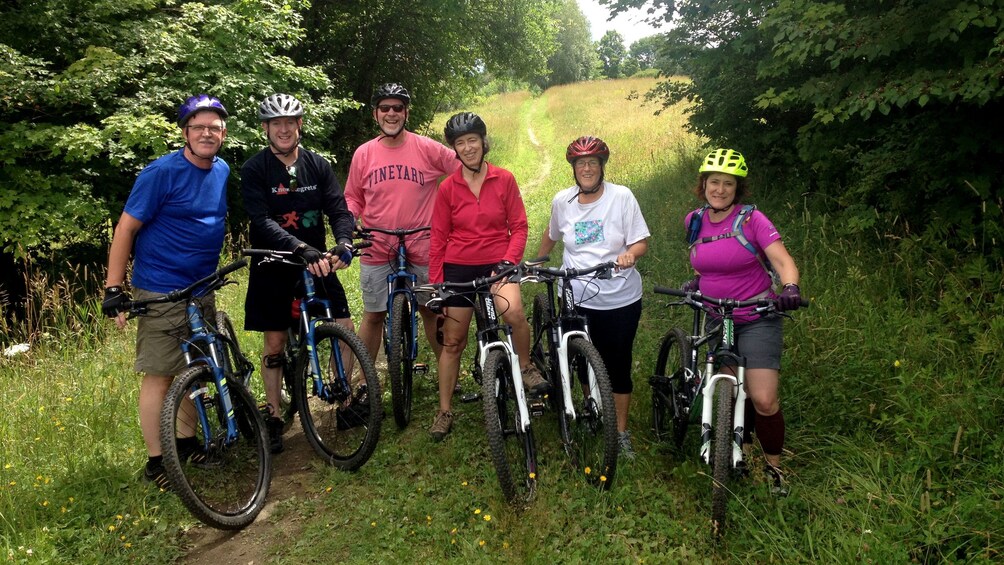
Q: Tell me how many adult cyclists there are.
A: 6